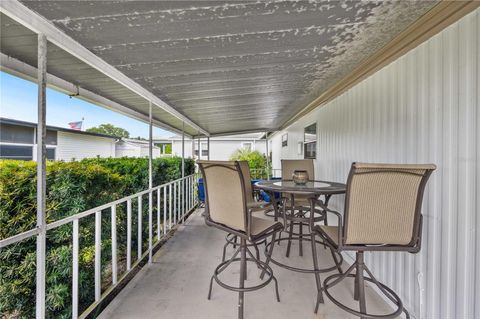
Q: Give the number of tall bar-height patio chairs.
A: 4